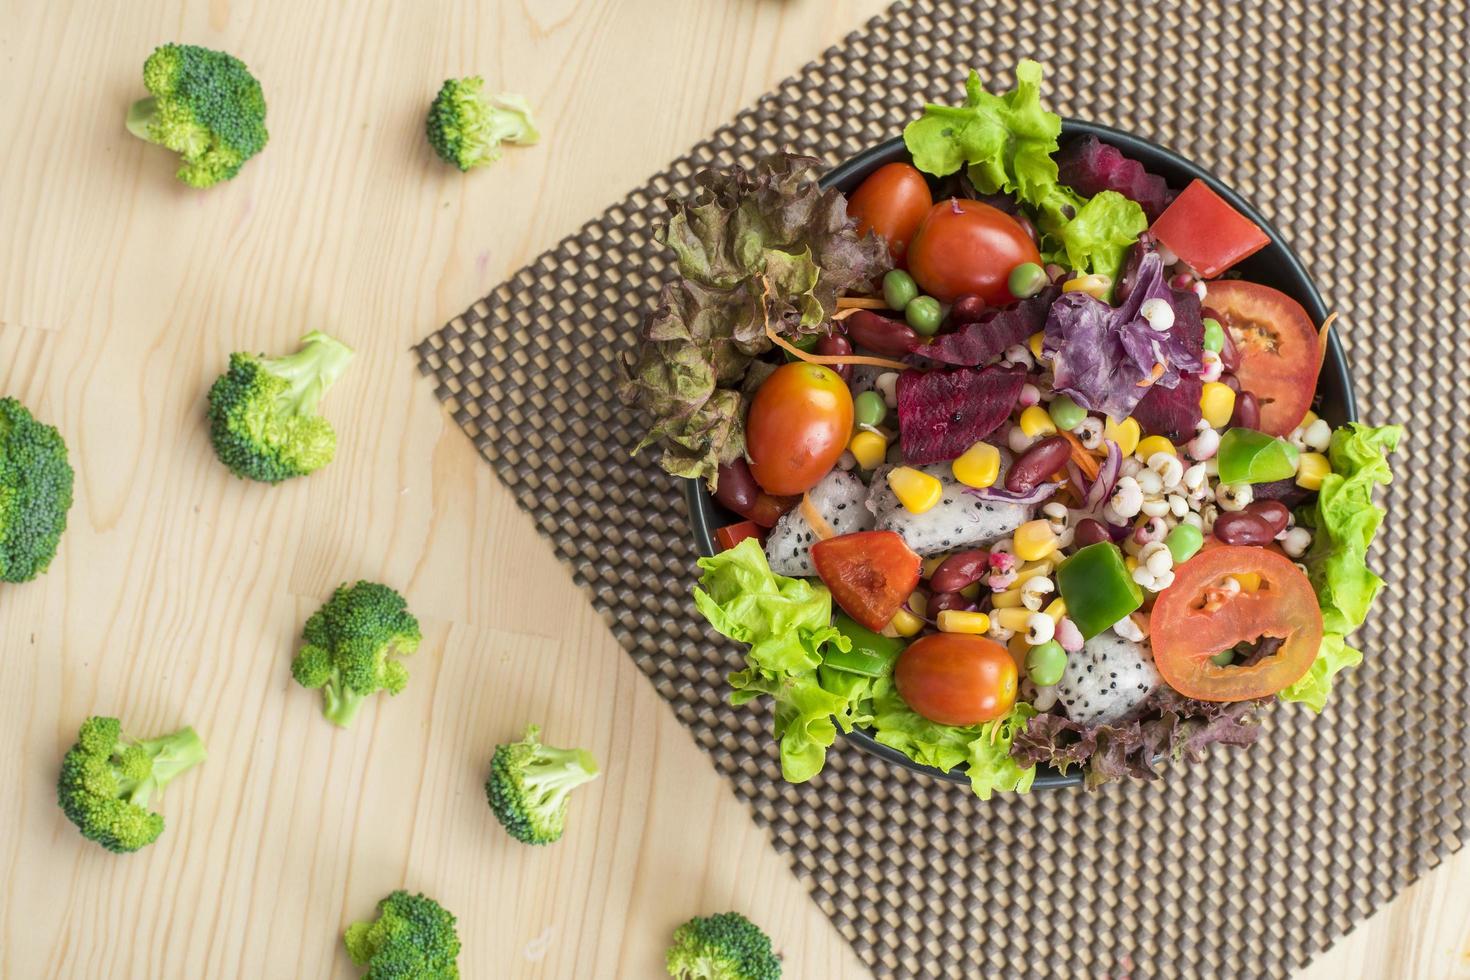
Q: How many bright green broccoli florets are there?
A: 9